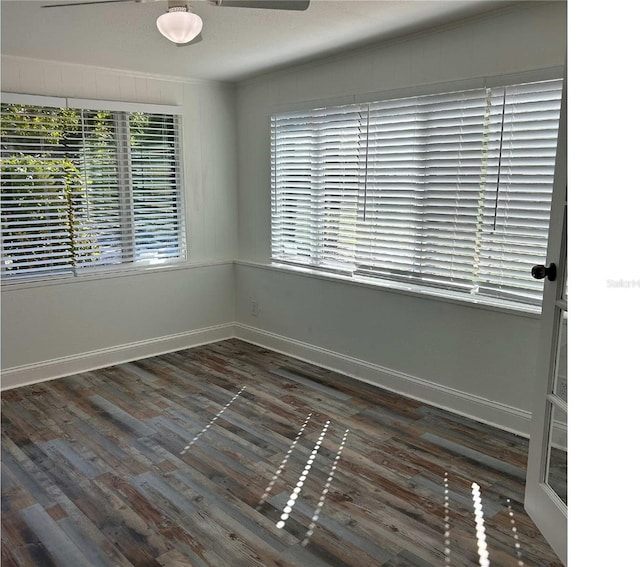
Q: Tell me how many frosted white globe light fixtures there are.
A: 1